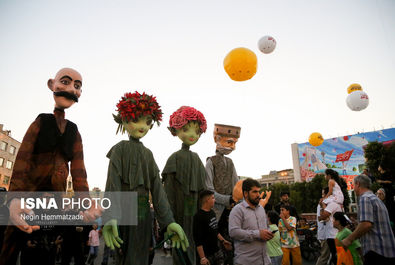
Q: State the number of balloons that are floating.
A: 5